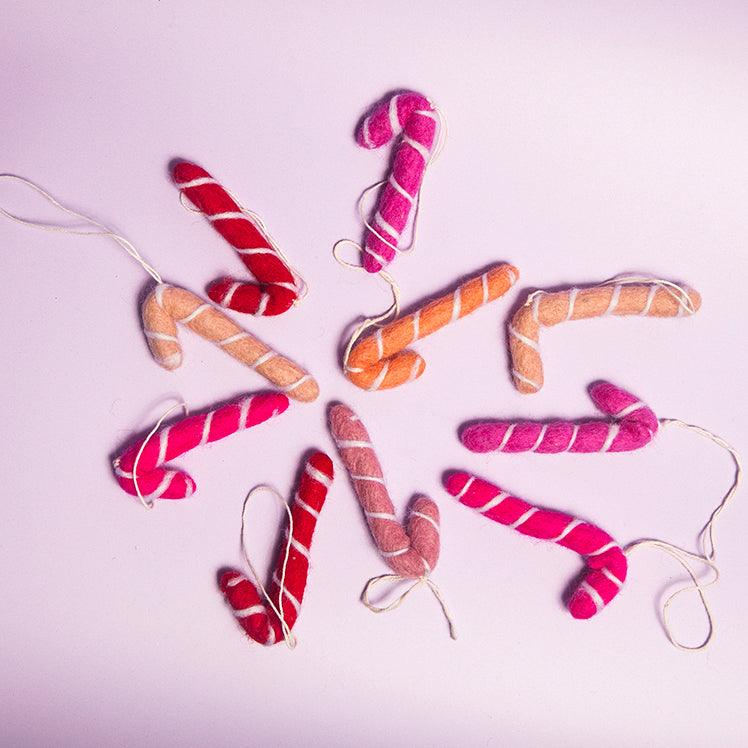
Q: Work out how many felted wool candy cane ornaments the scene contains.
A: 10